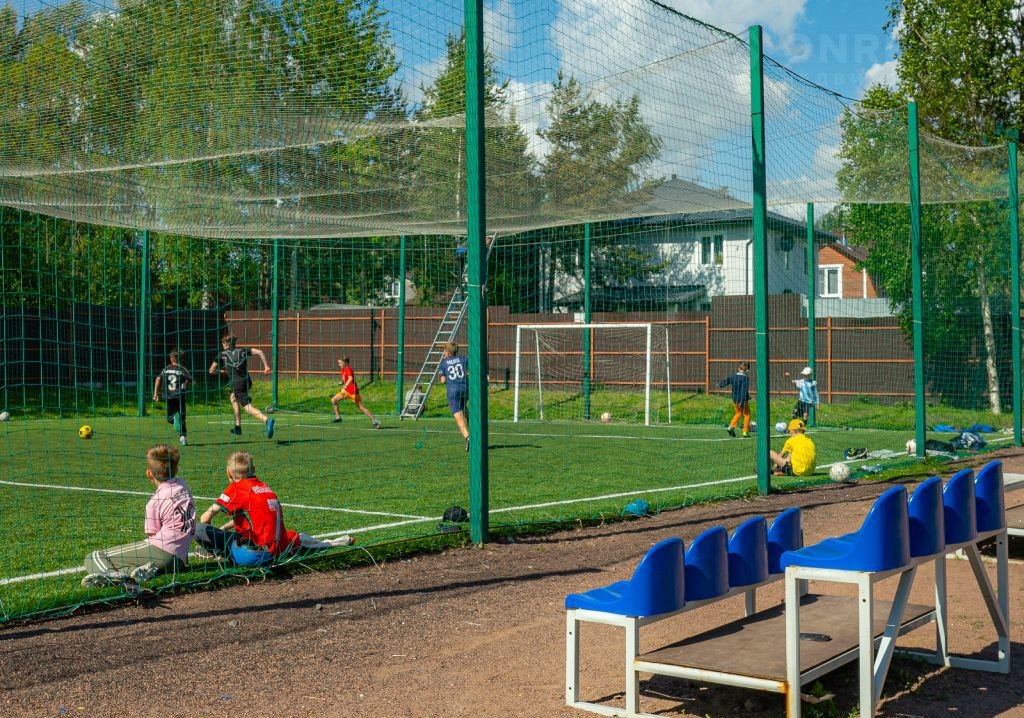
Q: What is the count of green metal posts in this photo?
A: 9